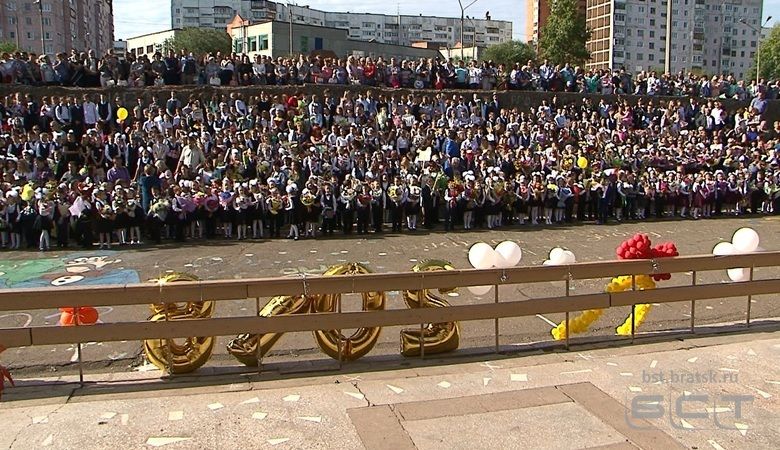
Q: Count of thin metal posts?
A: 10